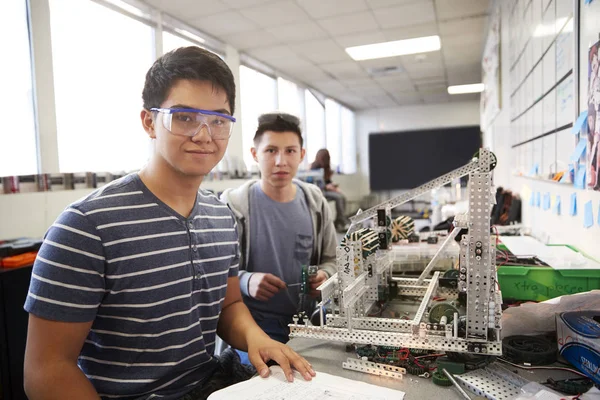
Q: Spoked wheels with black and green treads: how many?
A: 2